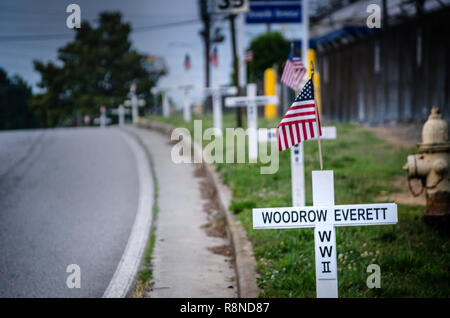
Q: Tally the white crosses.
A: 9